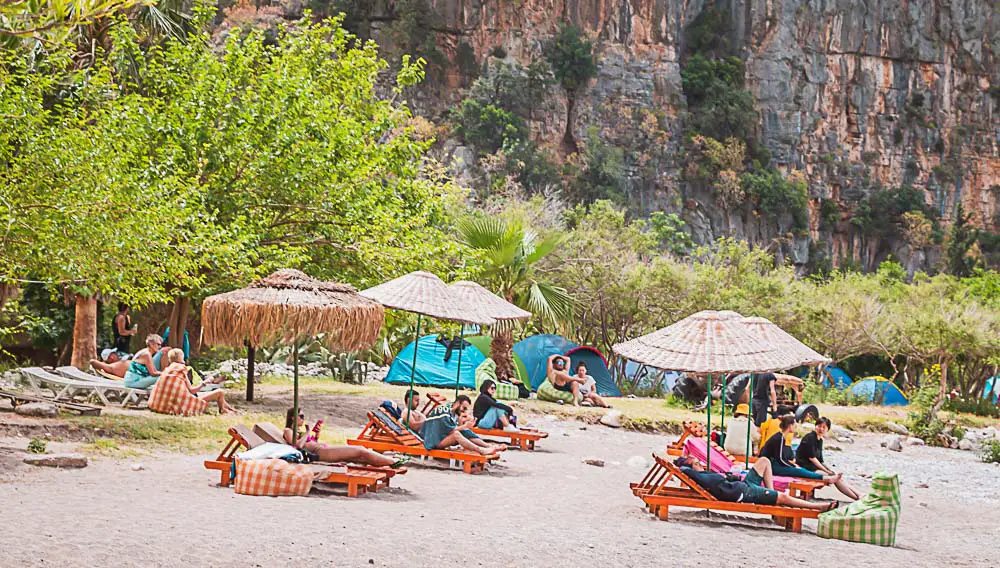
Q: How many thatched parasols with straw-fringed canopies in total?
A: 1